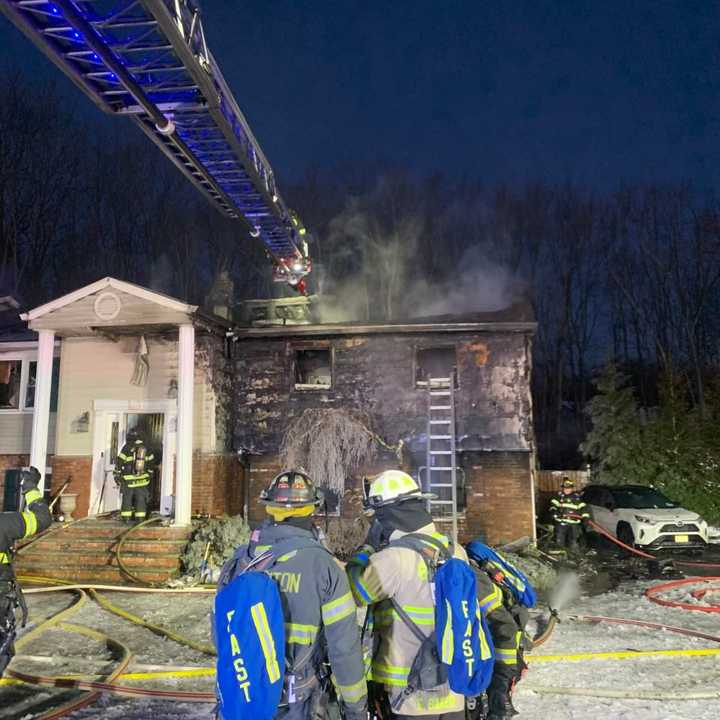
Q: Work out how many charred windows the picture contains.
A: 2